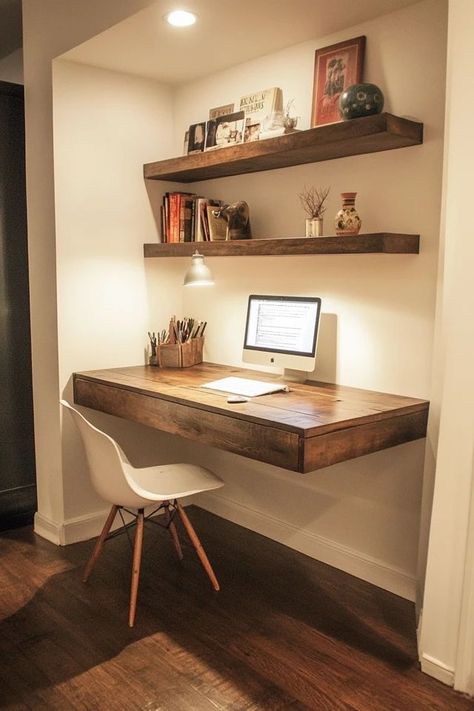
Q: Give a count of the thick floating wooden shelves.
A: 2